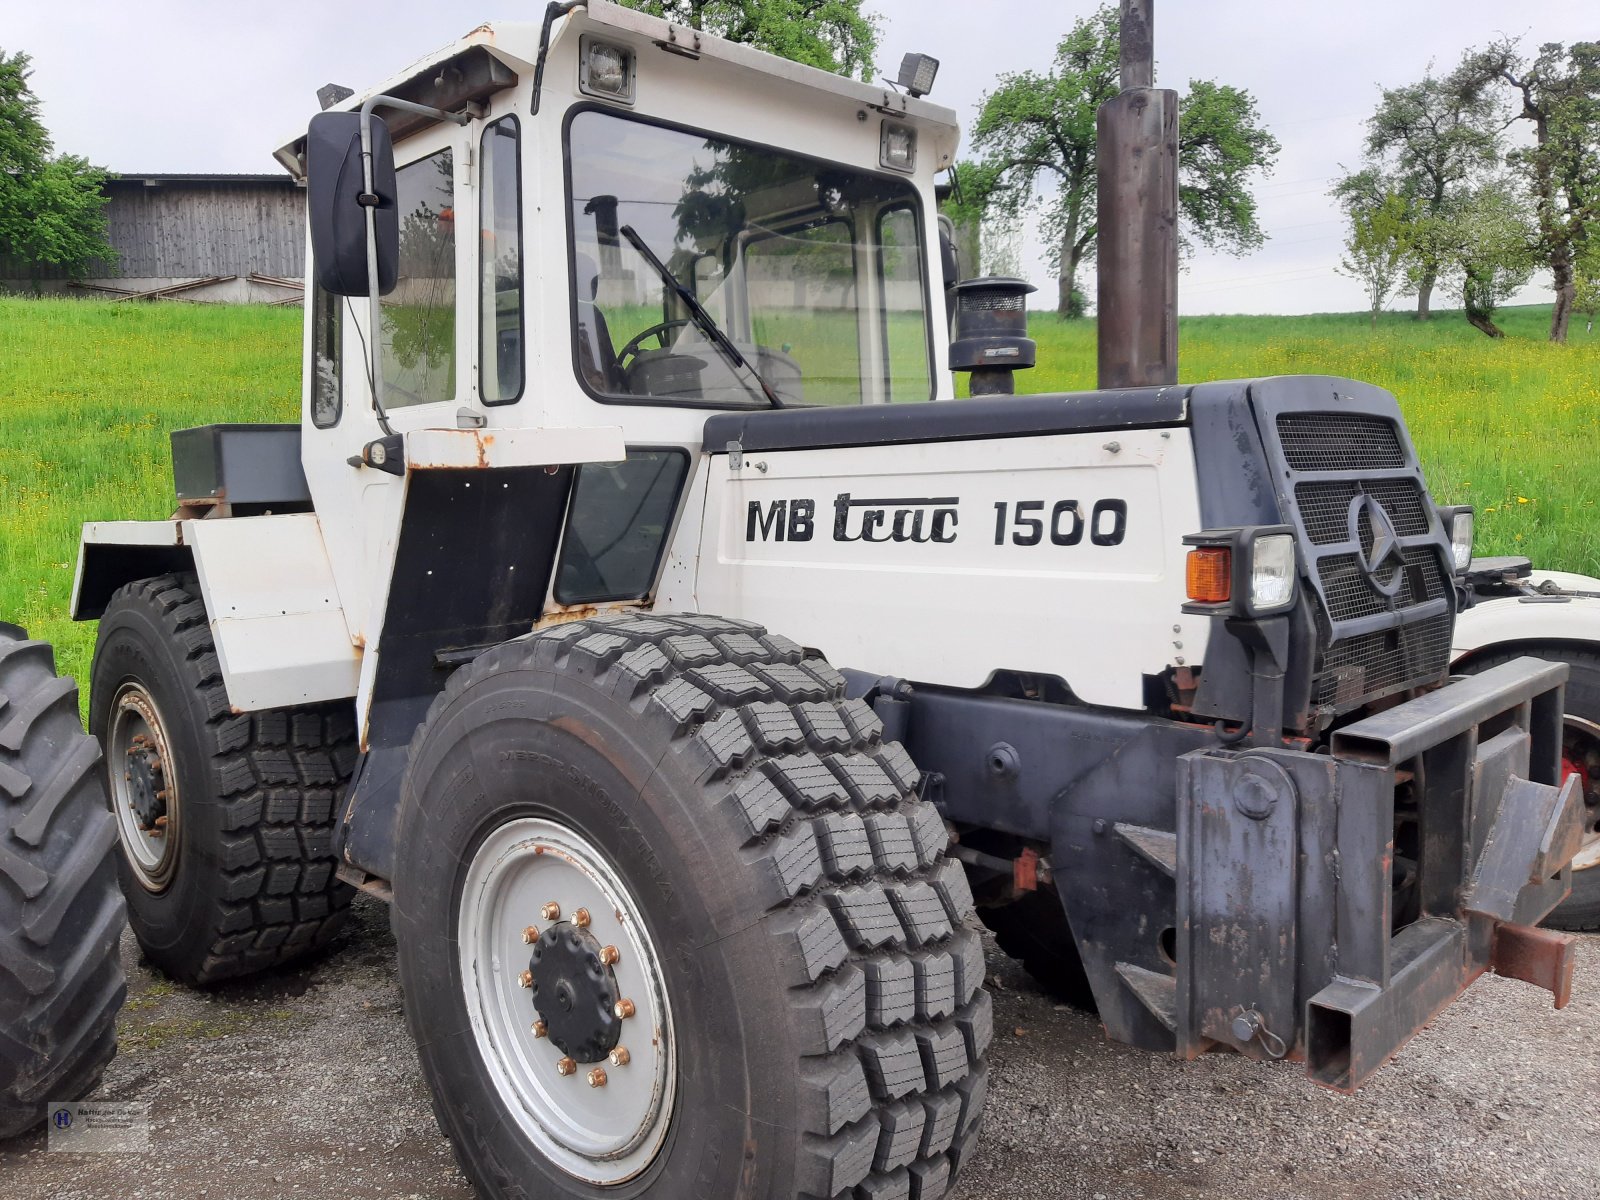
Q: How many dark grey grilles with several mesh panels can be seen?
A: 1